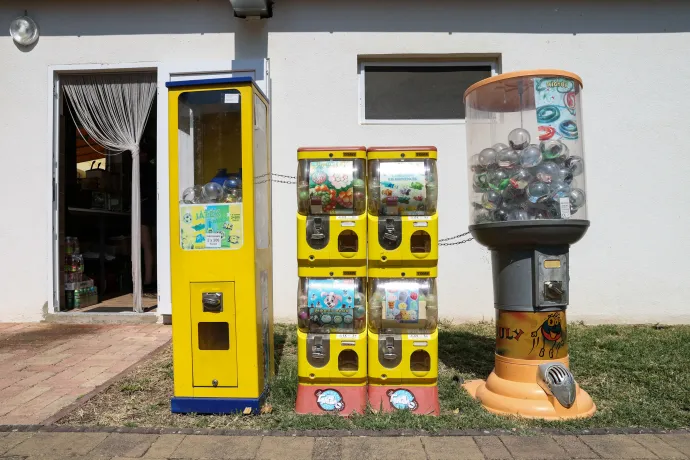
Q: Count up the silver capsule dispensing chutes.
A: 1